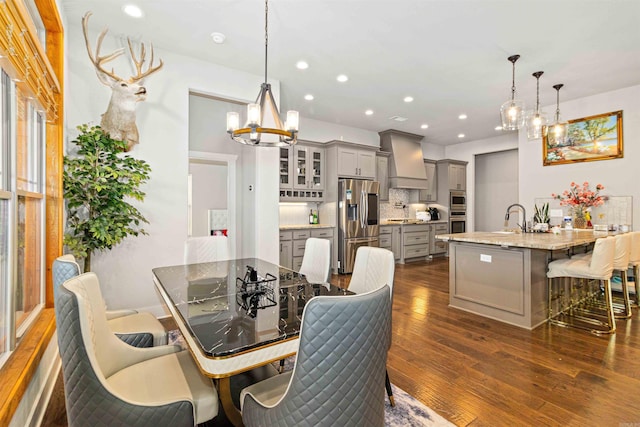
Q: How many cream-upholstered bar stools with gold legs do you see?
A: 3